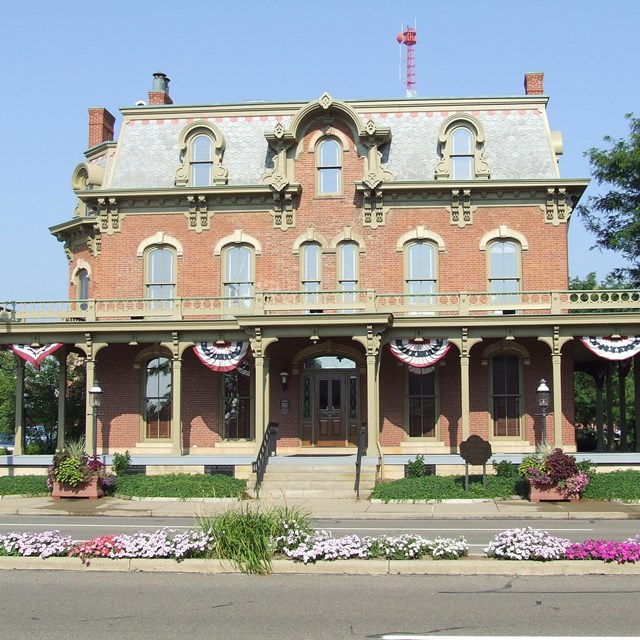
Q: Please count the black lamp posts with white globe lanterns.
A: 2